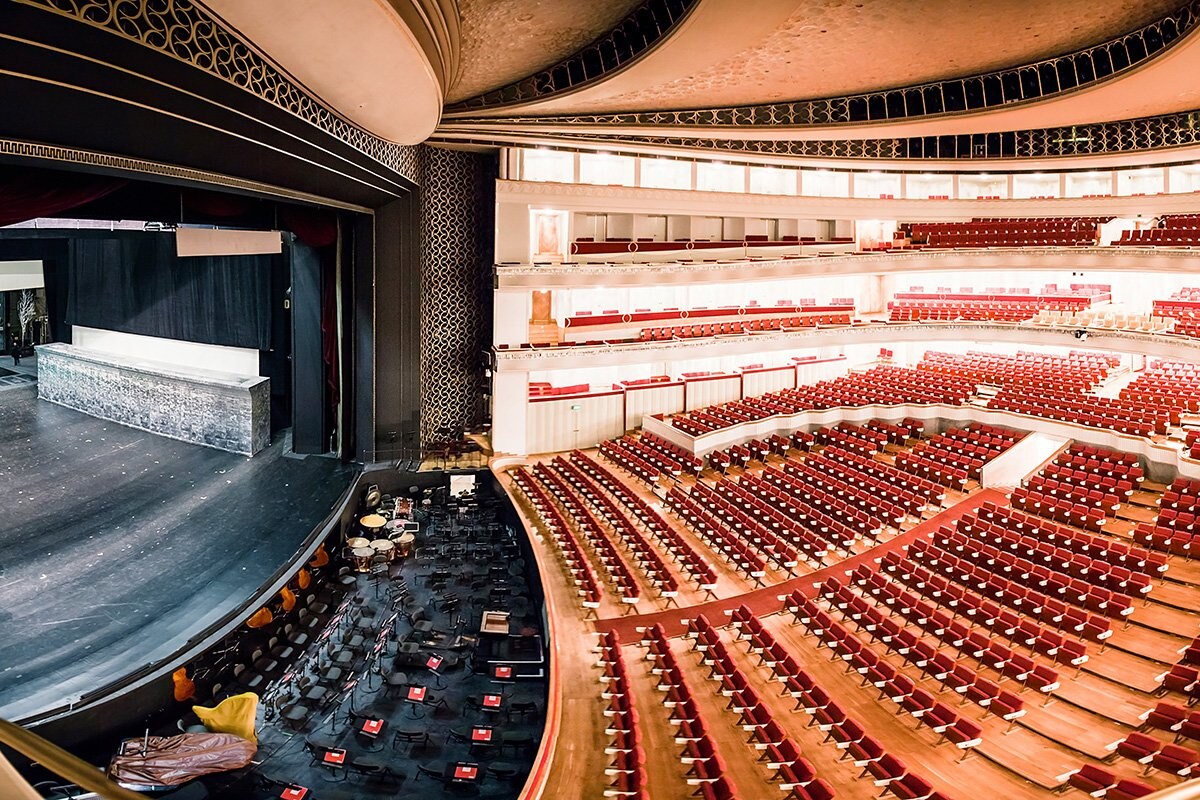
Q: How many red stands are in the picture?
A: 9